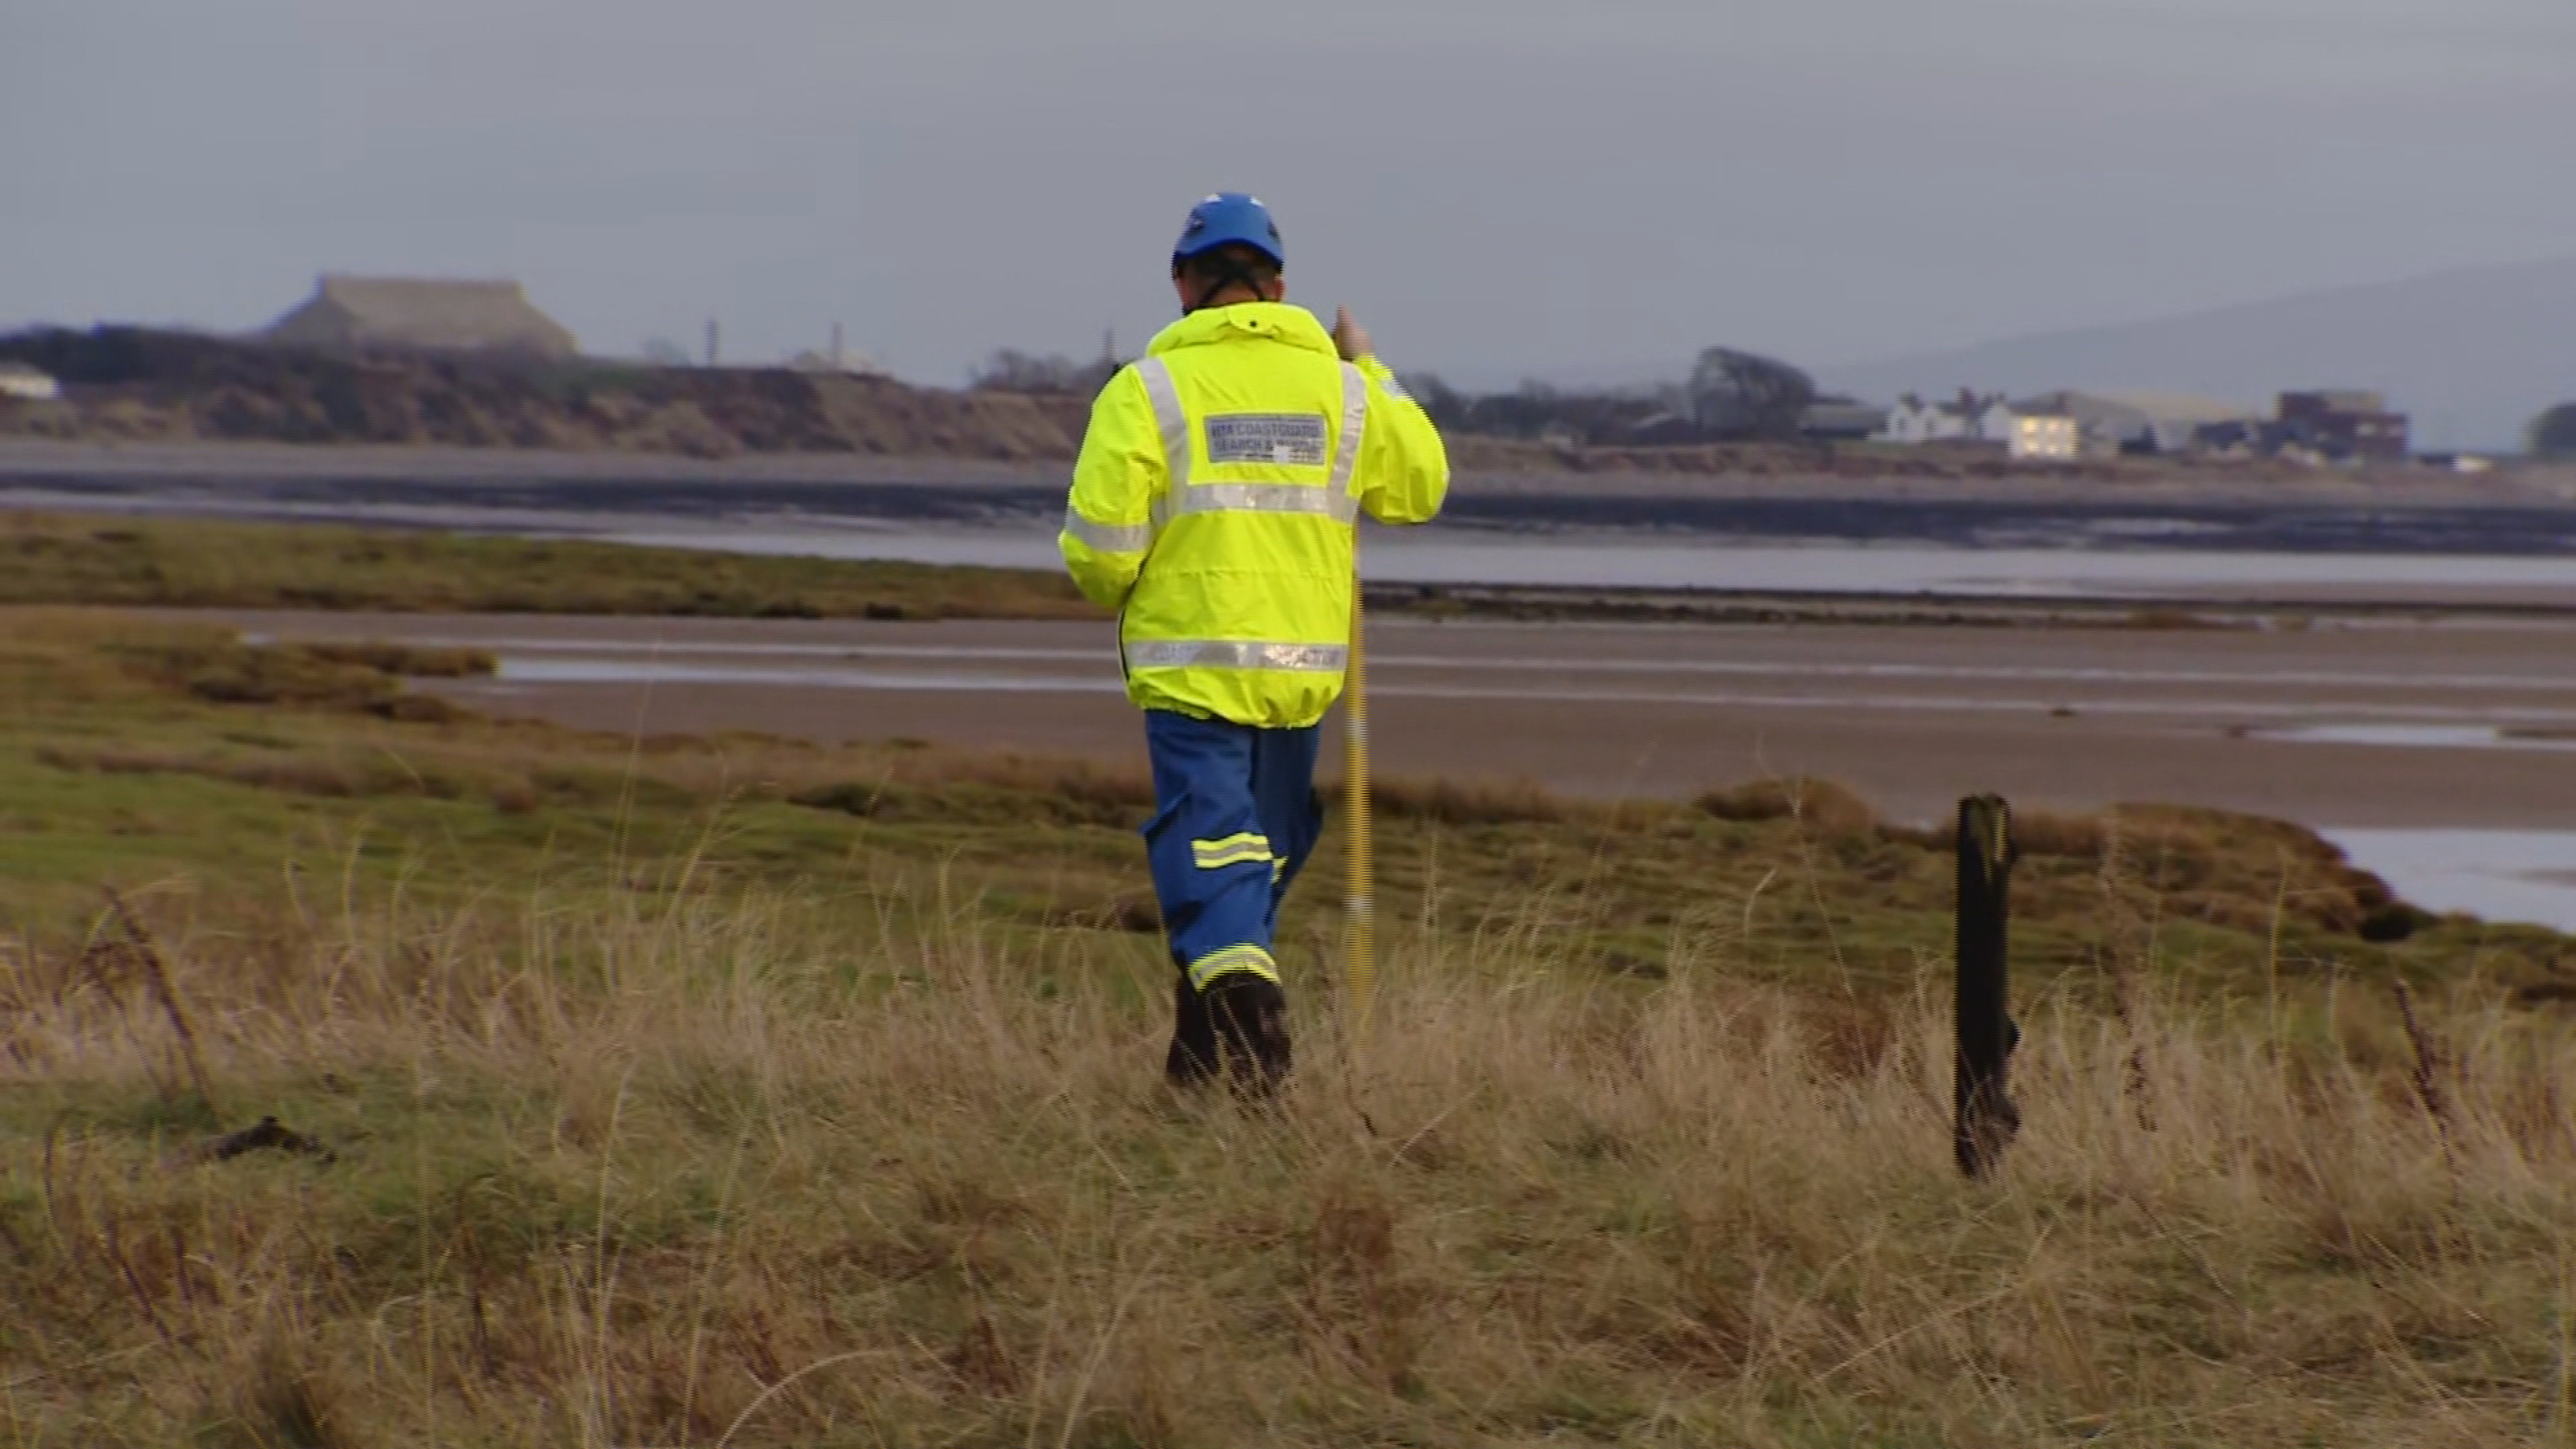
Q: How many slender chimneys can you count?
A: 3